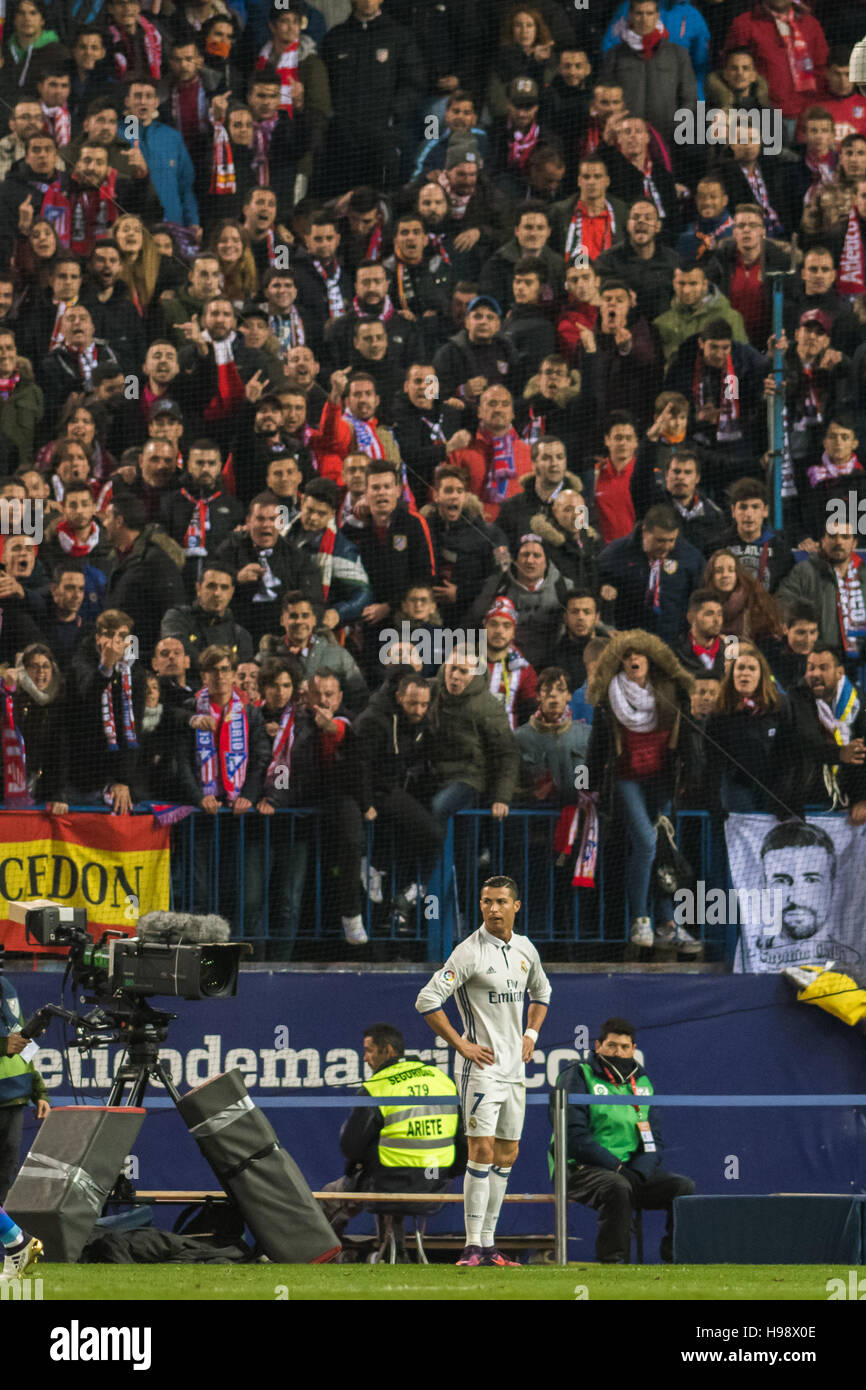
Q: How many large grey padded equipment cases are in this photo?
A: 2